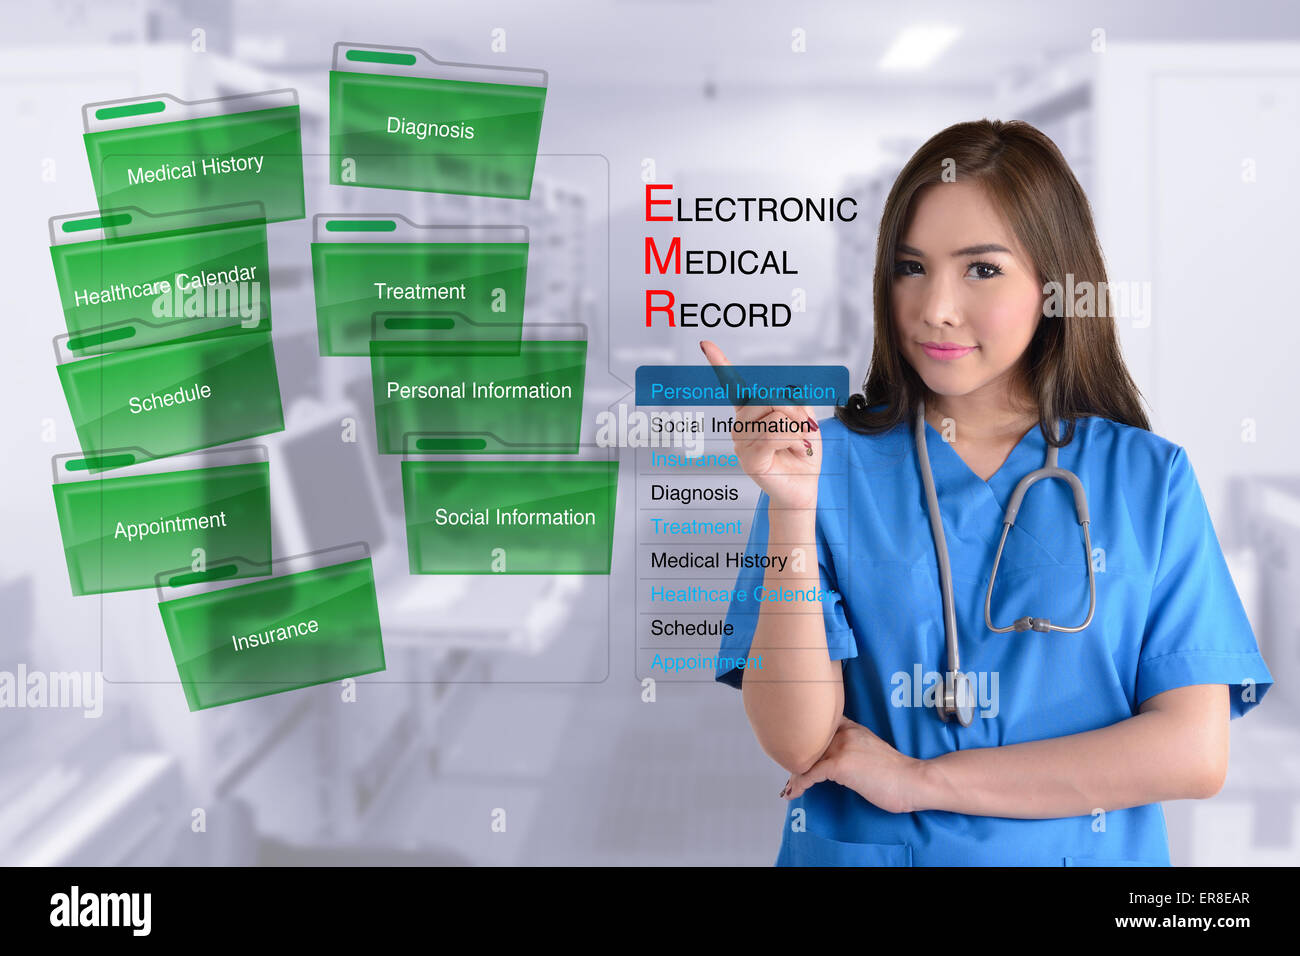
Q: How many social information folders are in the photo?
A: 1